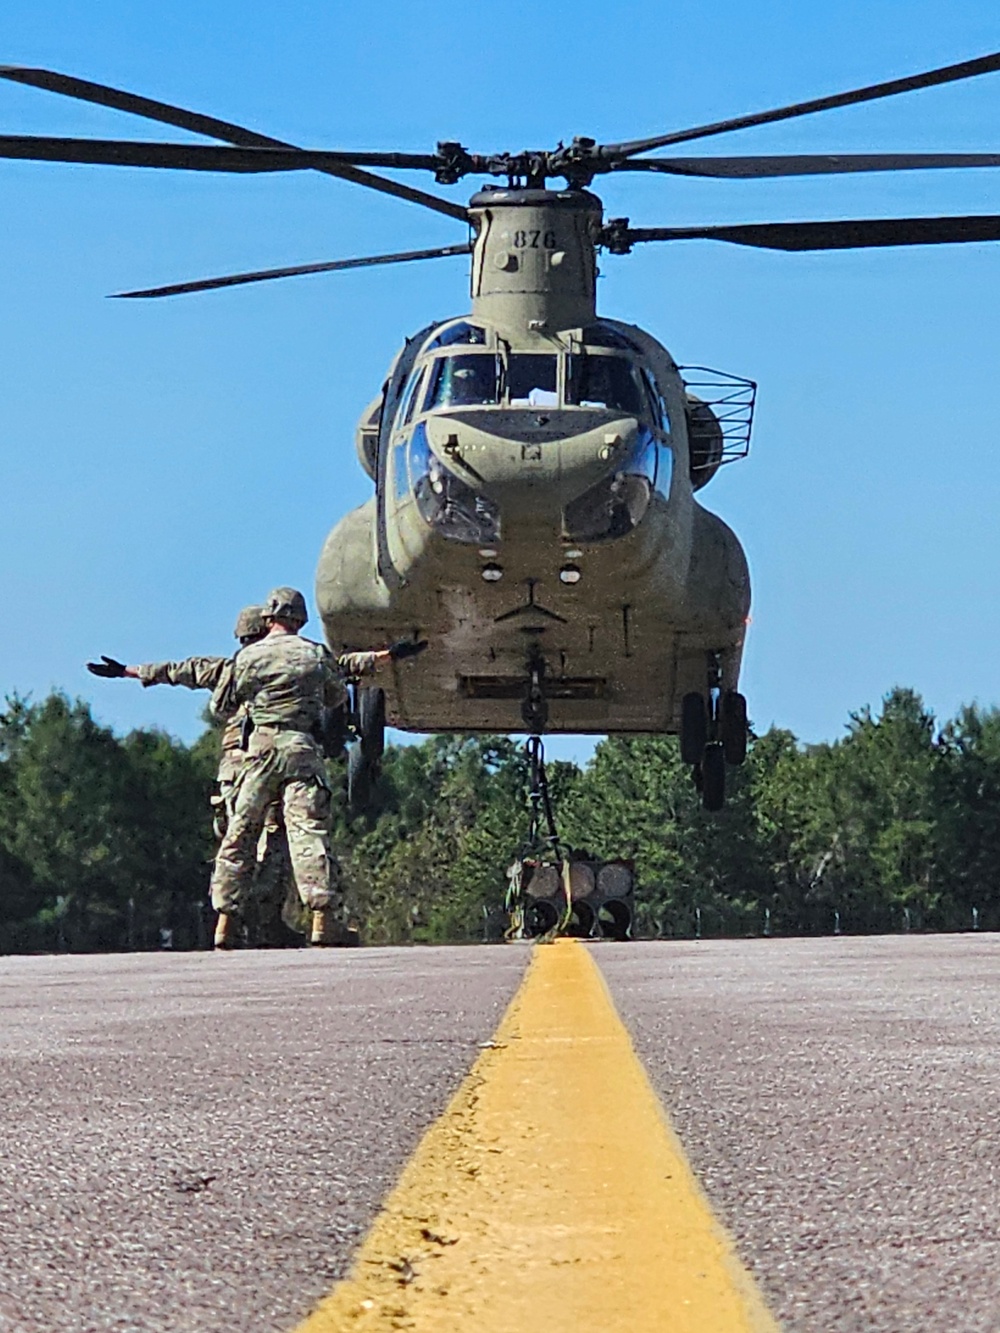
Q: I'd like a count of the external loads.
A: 1